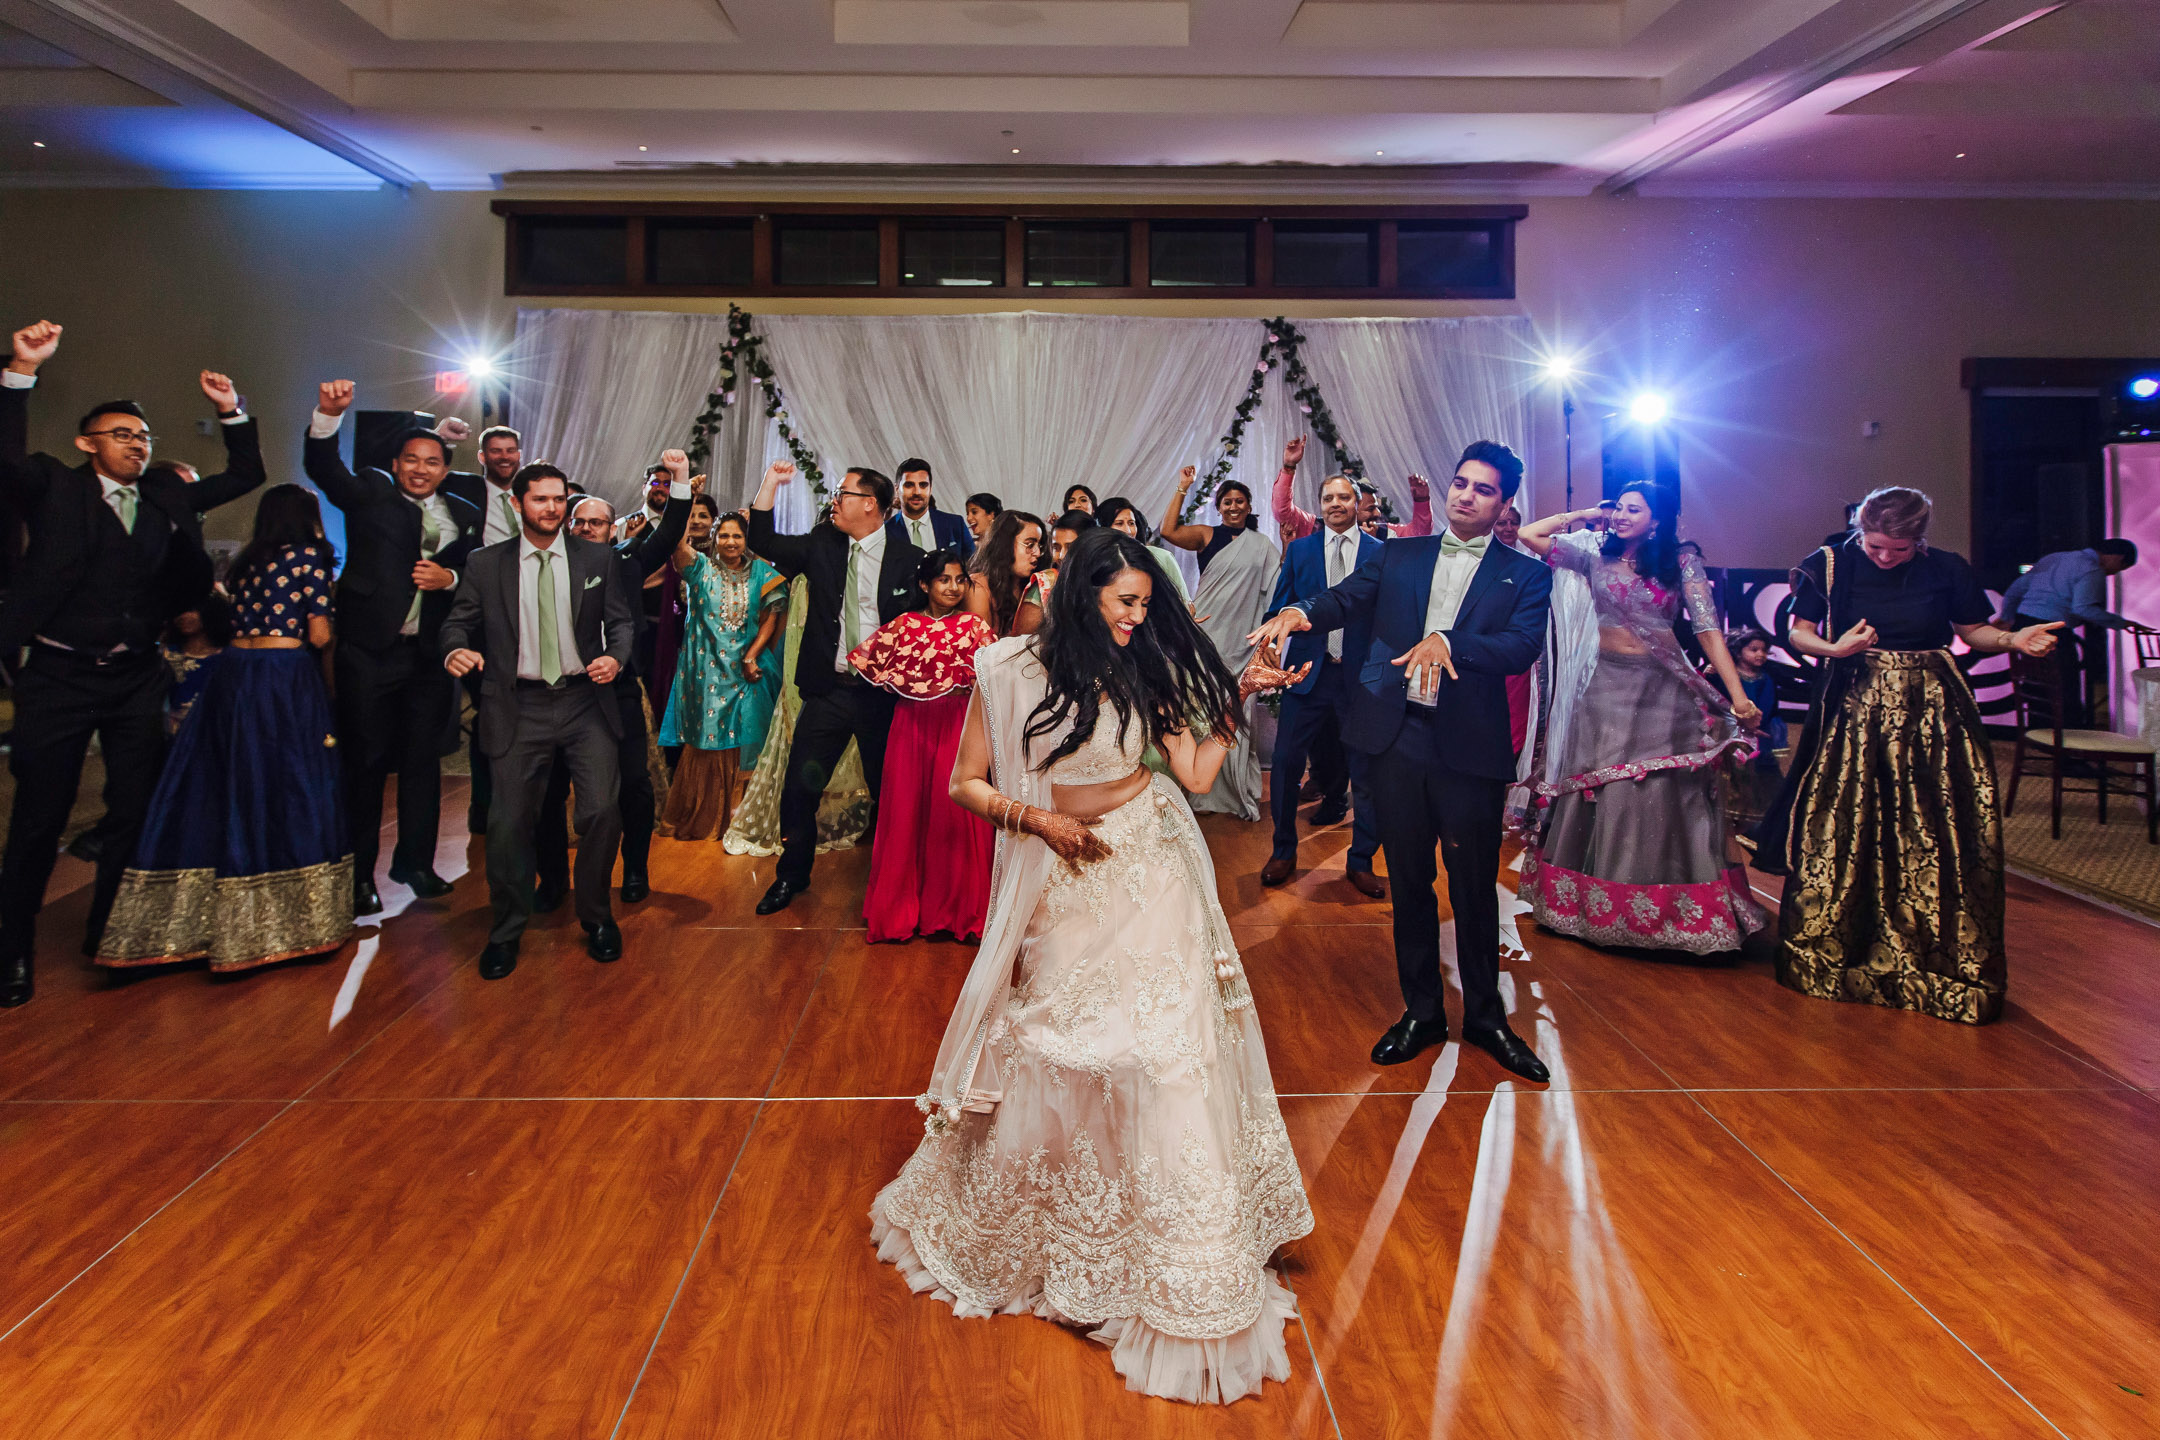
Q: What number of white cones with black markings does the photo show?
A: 0